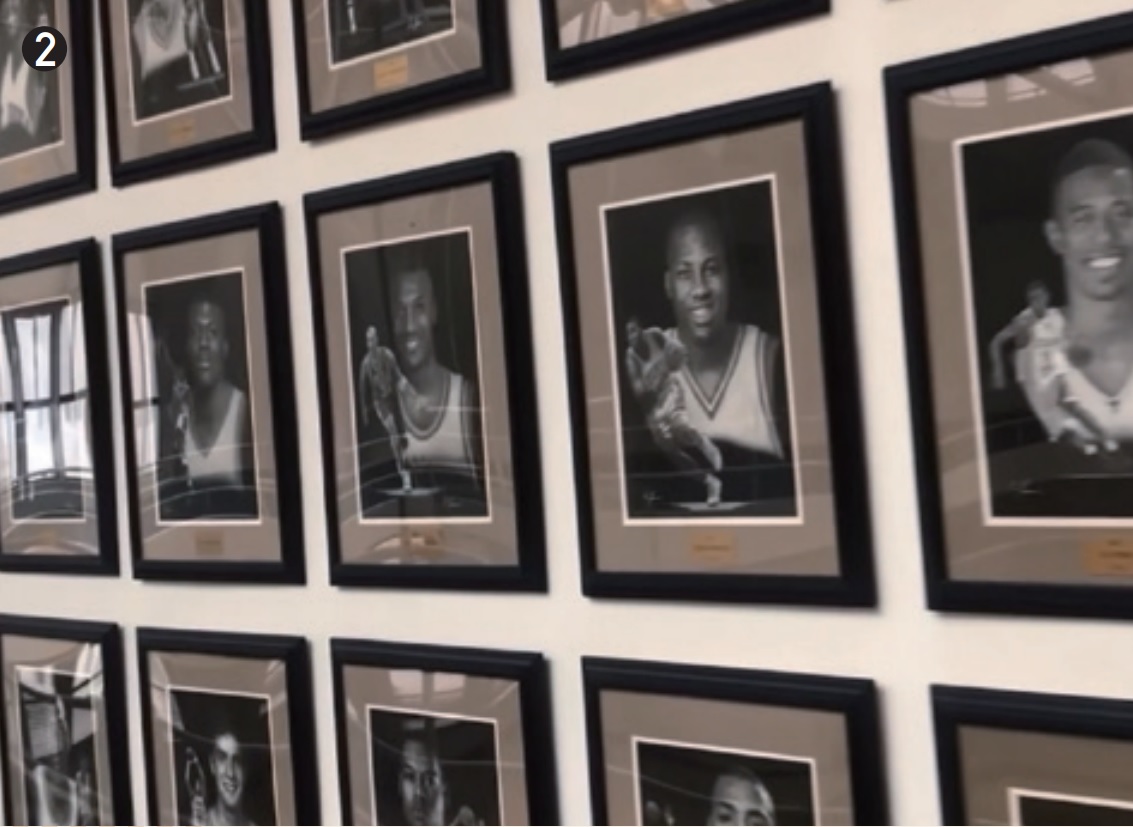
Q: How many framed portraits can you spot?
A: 14